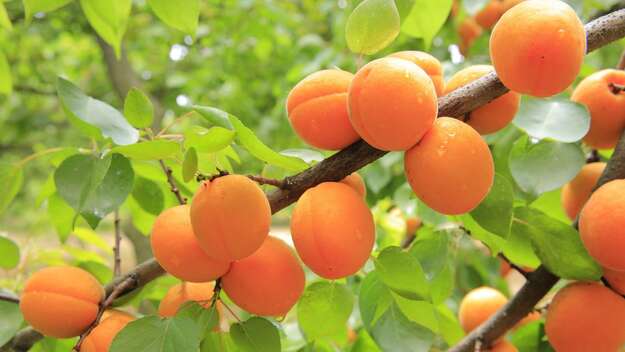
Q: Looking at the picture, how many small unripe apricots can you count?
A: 0